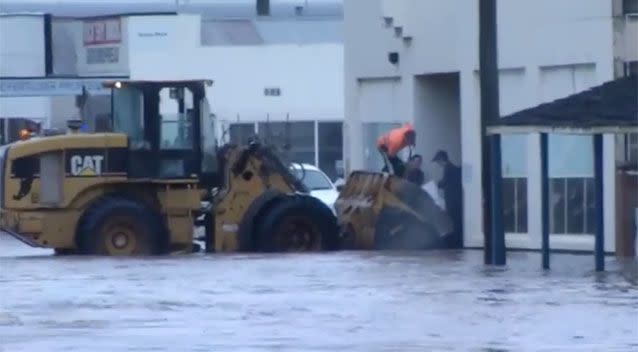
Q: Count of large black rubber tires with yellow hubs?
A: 2